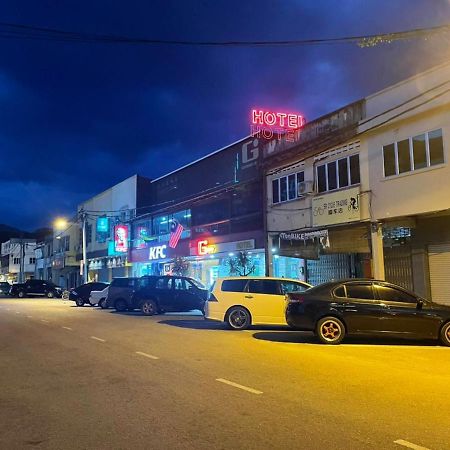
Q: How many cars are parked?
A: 8